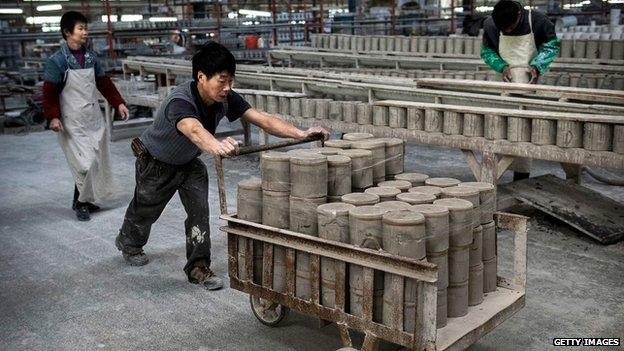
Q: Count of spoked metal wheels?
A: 1